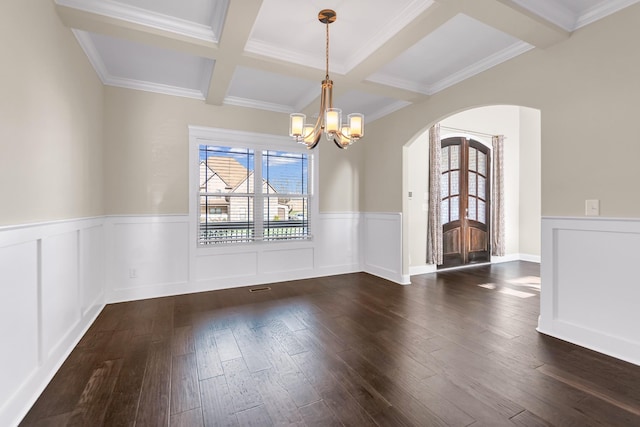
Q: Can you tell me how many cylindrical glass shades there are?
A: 5